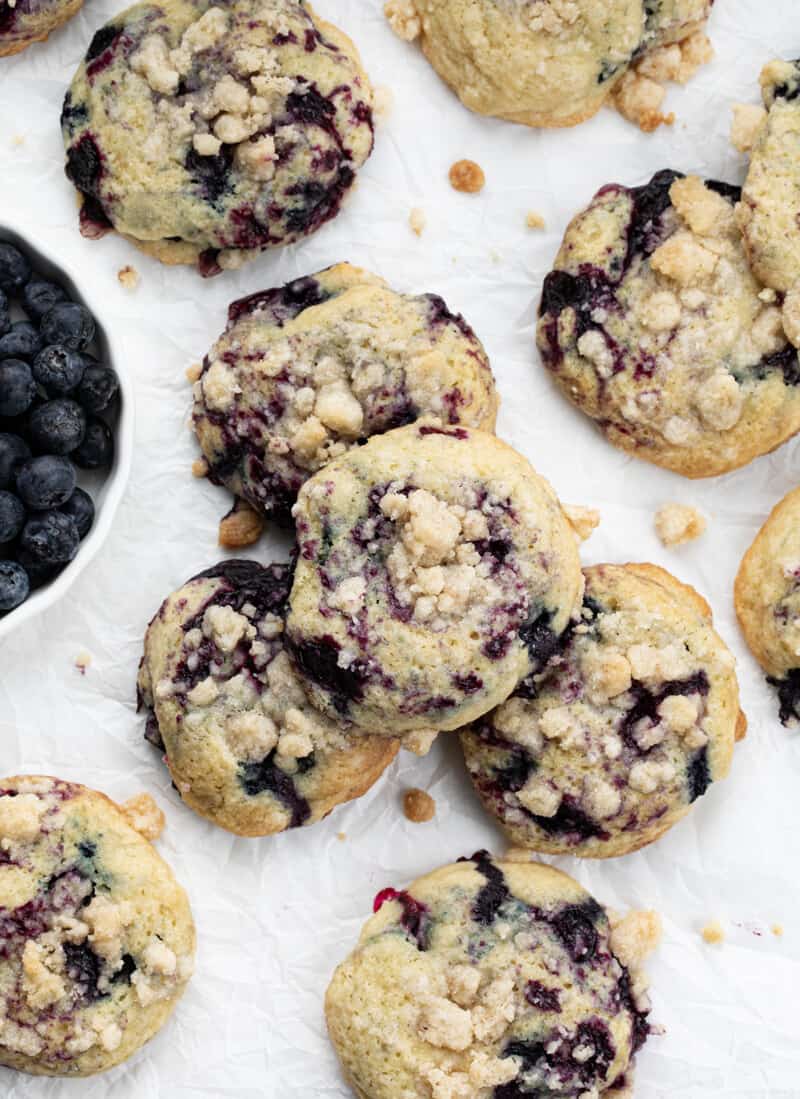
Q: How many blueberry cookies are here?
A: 12